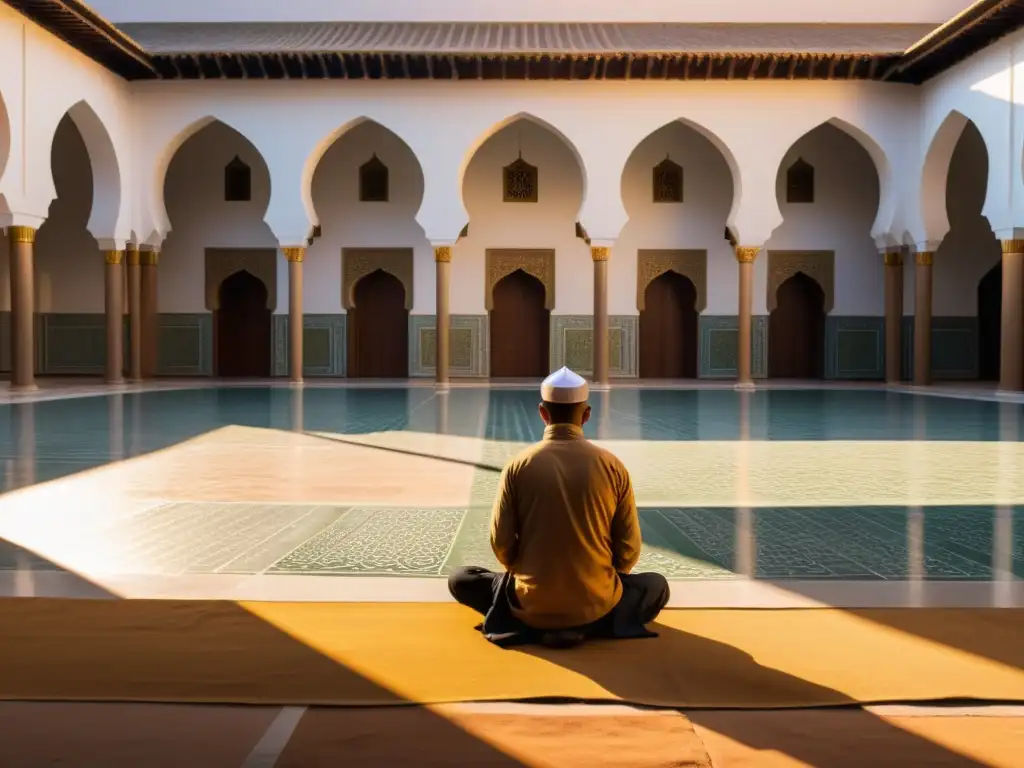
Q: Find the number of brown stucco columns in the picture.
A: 11